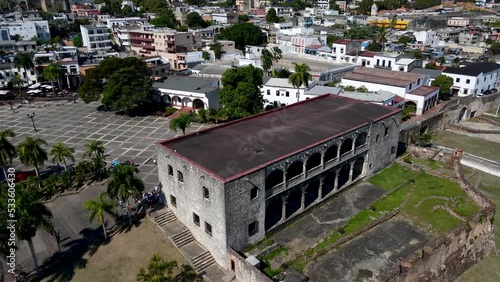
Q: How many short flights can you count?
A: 3